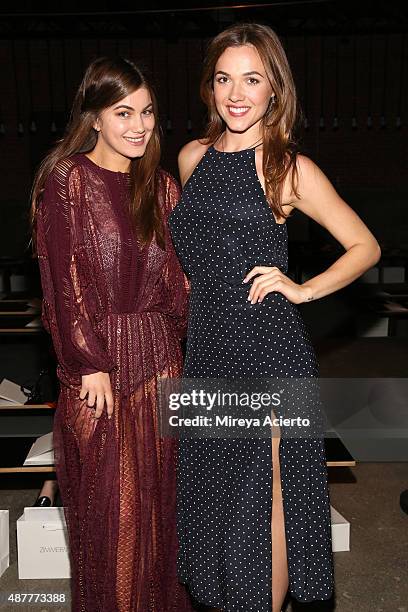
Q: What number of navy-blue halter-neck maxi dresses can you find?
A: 1